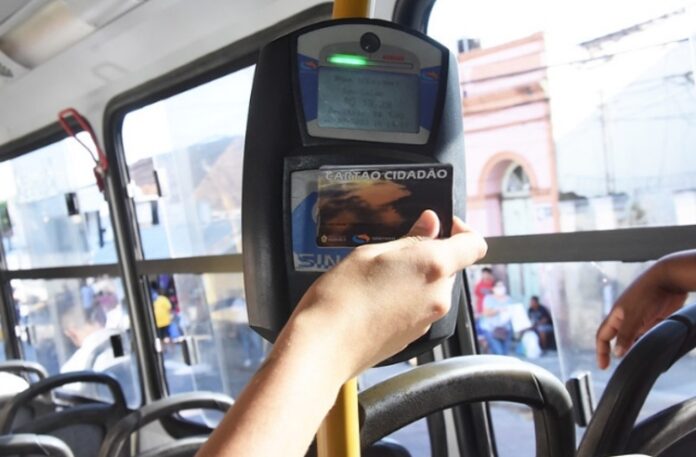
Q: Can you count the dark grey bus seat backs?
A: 6